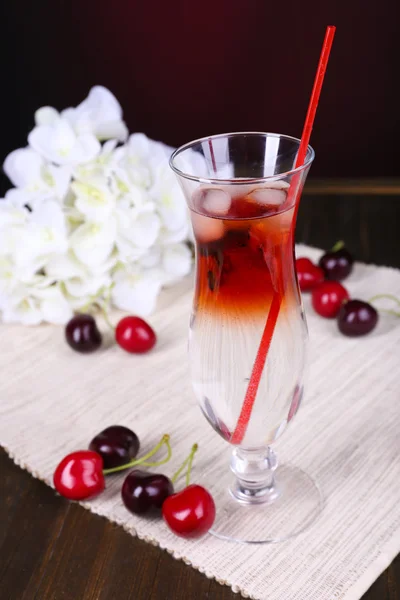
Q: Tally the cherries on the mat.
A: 10